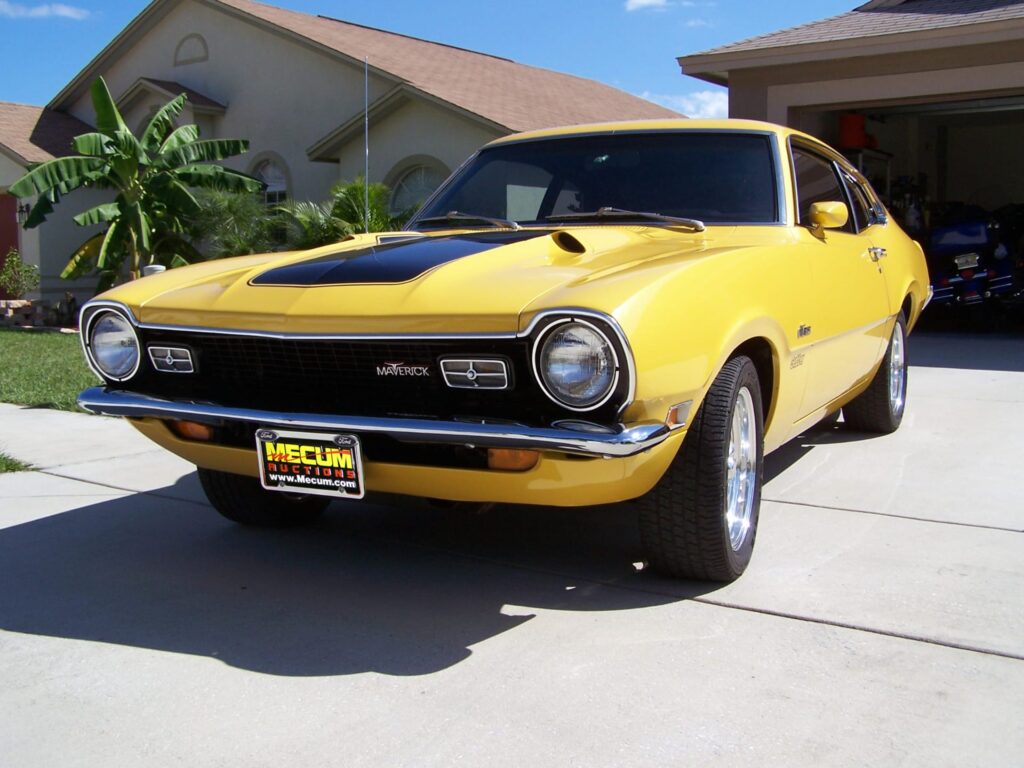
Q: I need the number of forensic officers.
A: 0